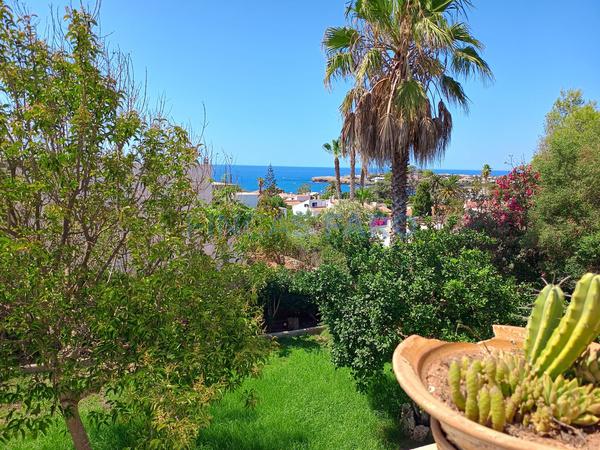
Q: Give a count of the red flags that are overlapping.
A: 0